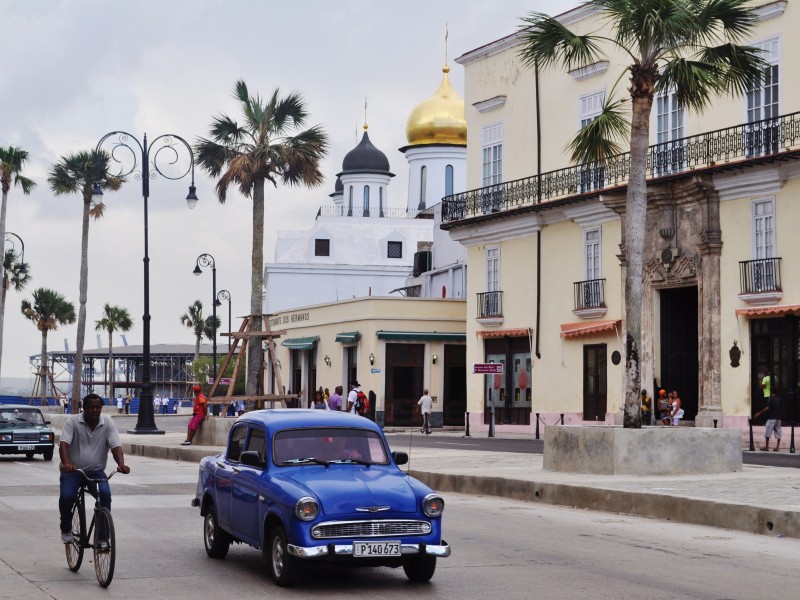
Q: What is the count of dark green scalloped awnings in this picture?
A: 3